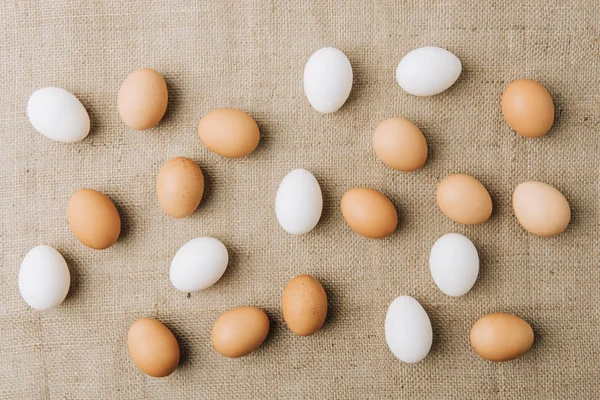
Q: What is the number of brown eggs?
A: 13